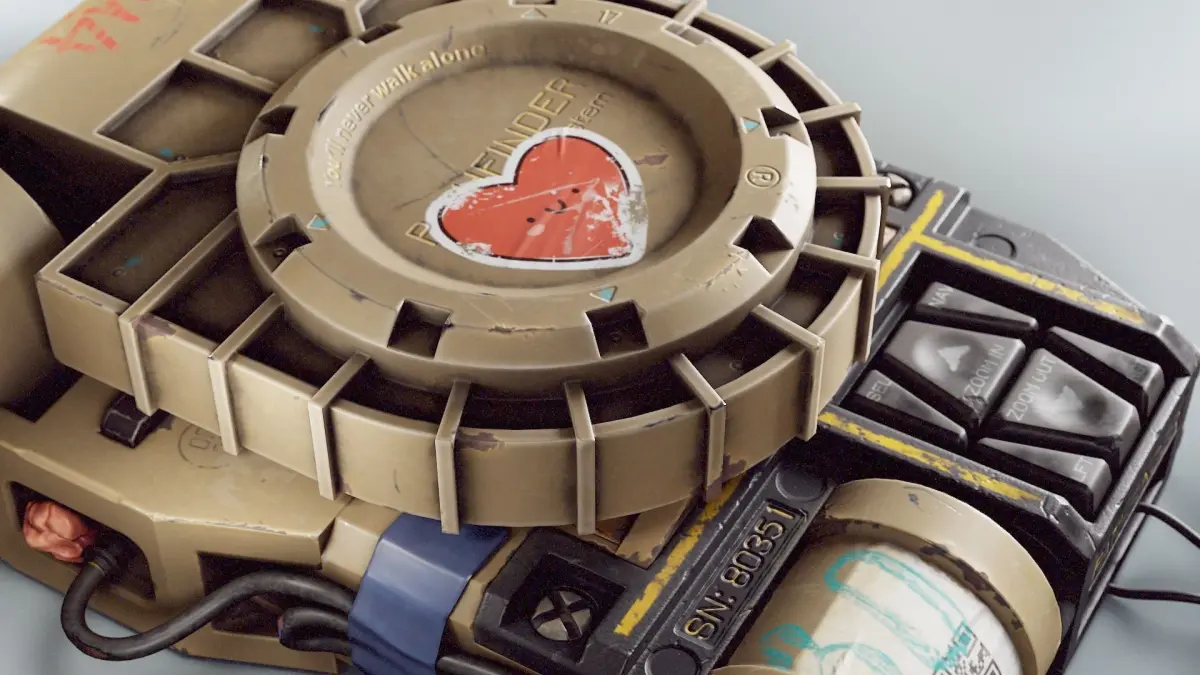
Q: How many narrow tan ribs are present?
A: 12